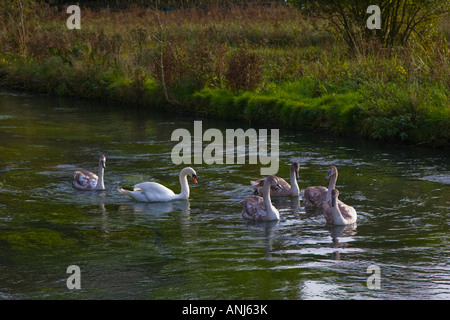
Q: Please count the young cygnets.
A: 5